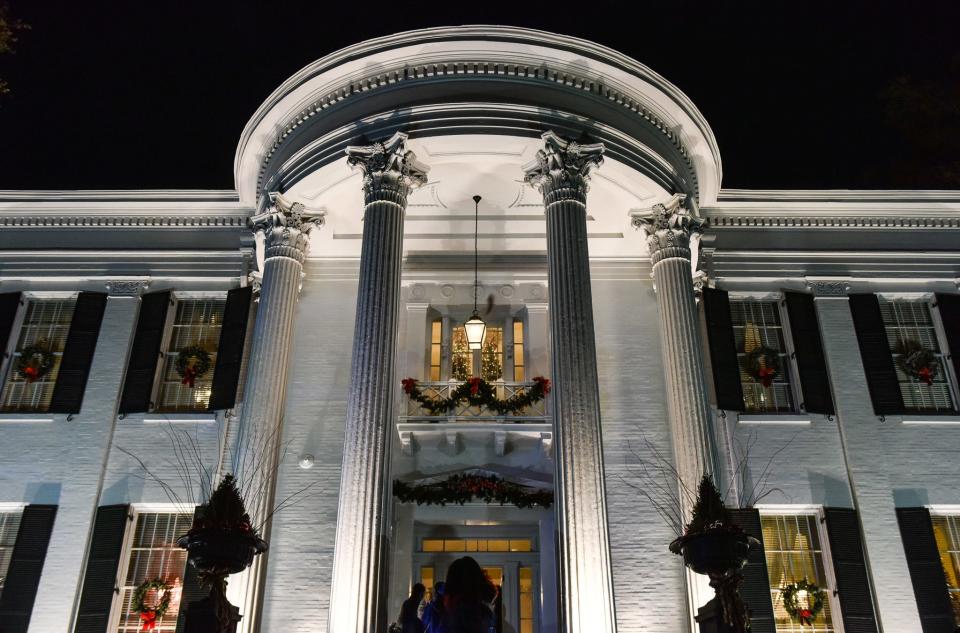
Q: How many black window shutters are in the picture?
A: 14